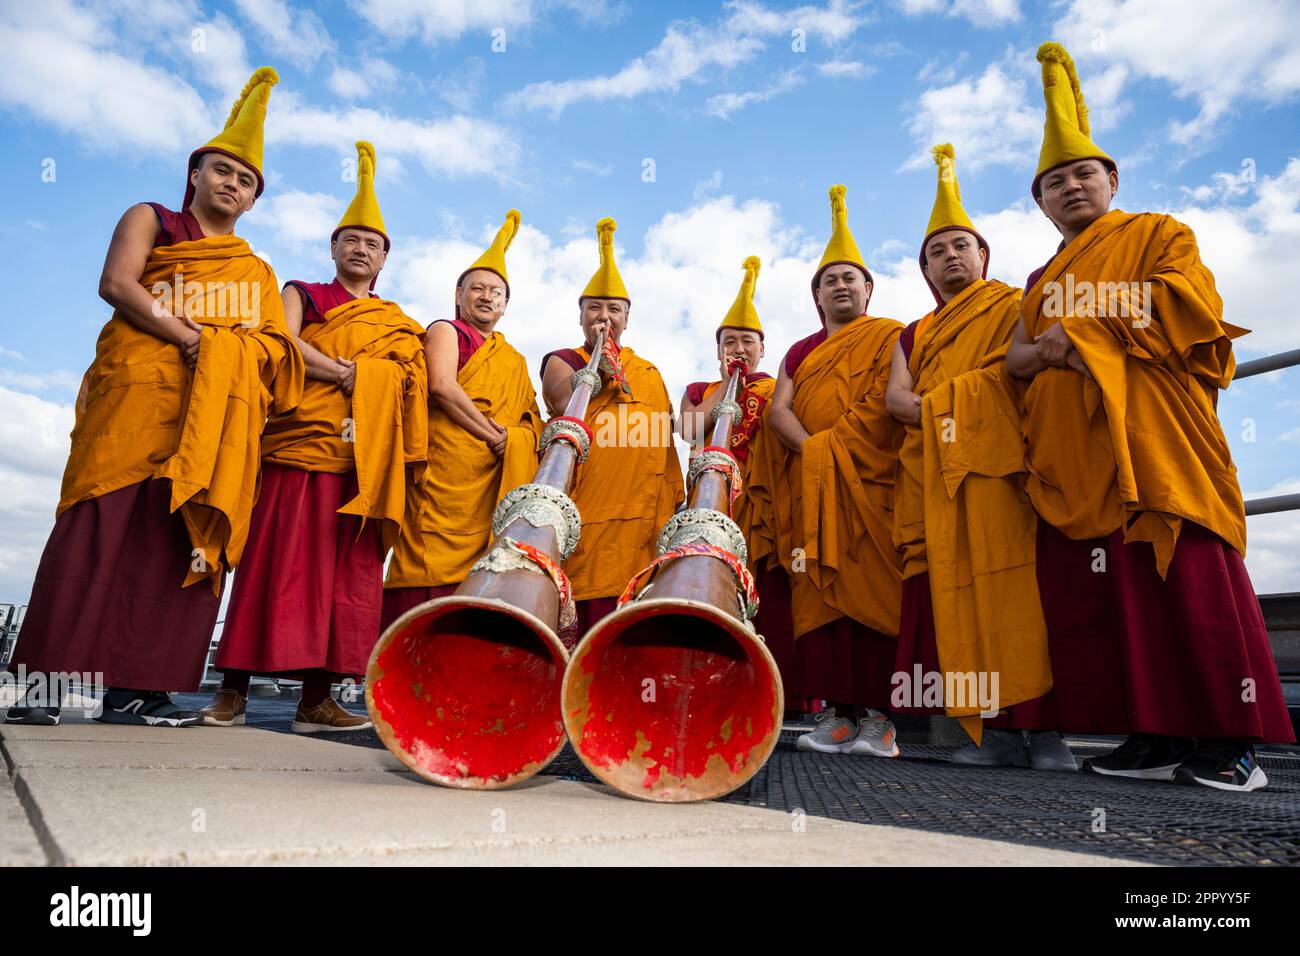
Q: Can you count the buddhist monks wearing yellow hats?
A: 8